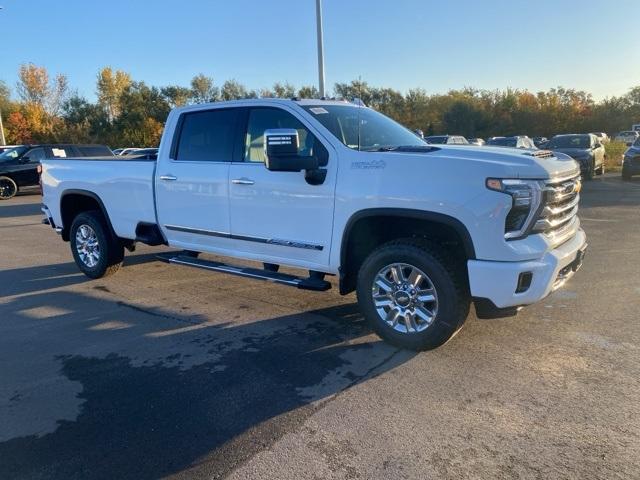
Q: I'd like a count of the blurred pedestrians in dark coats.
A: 0